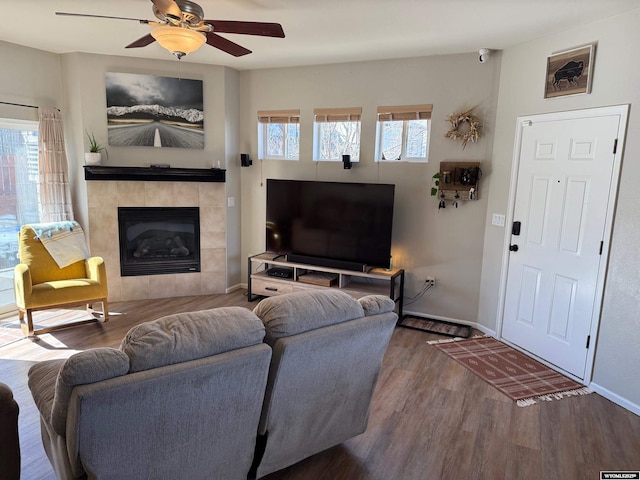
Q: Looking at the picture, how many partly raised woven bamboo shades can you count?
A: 3